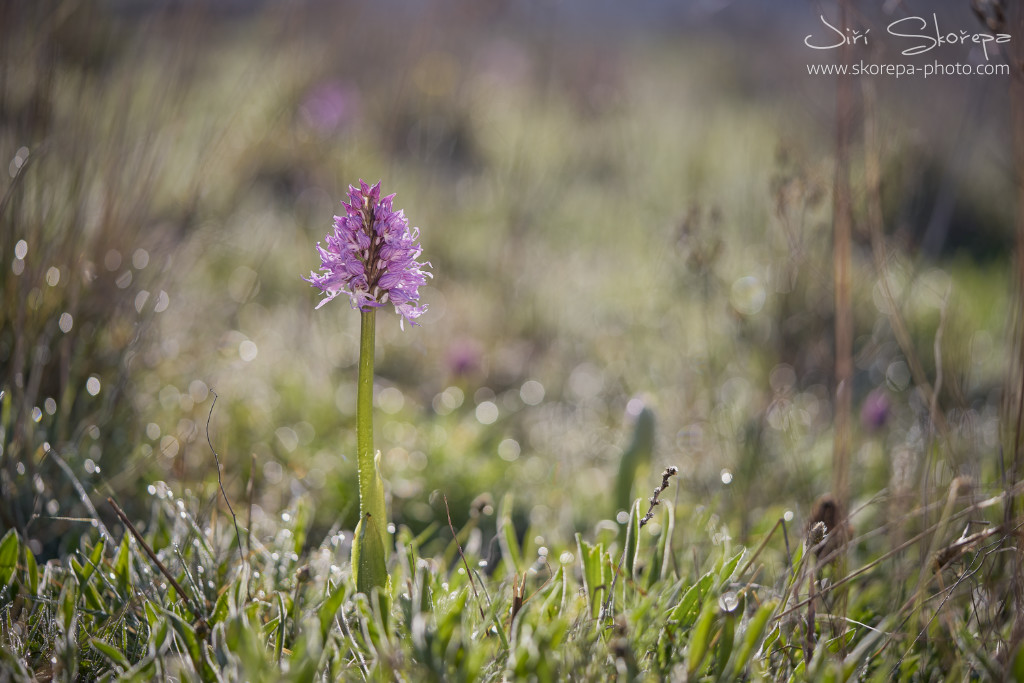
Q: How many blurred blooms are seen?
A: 3